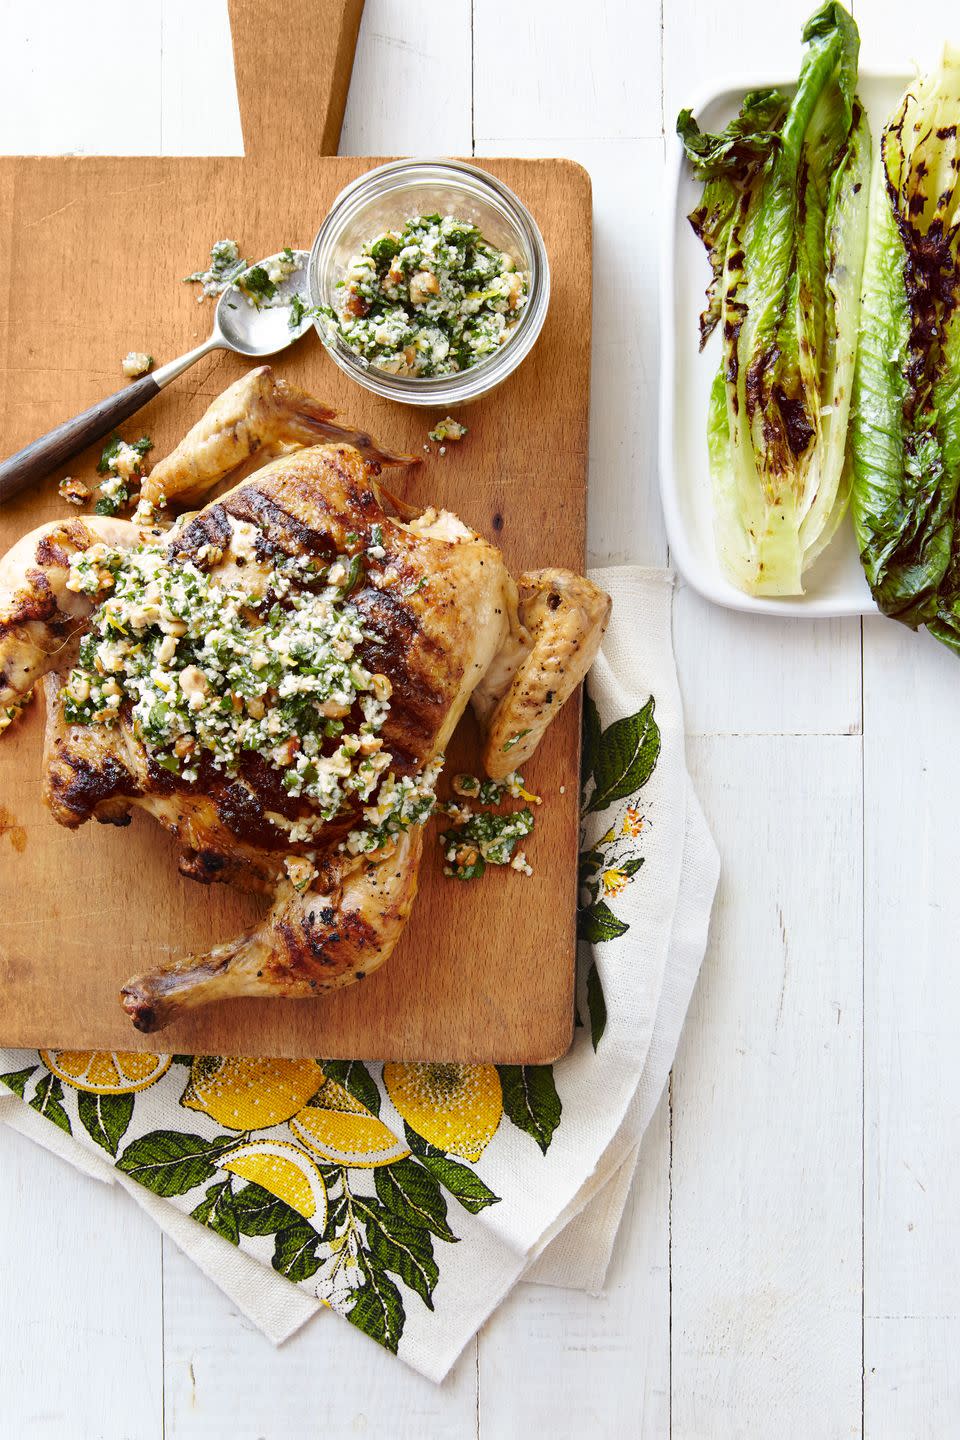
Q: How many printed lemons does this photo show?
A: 5